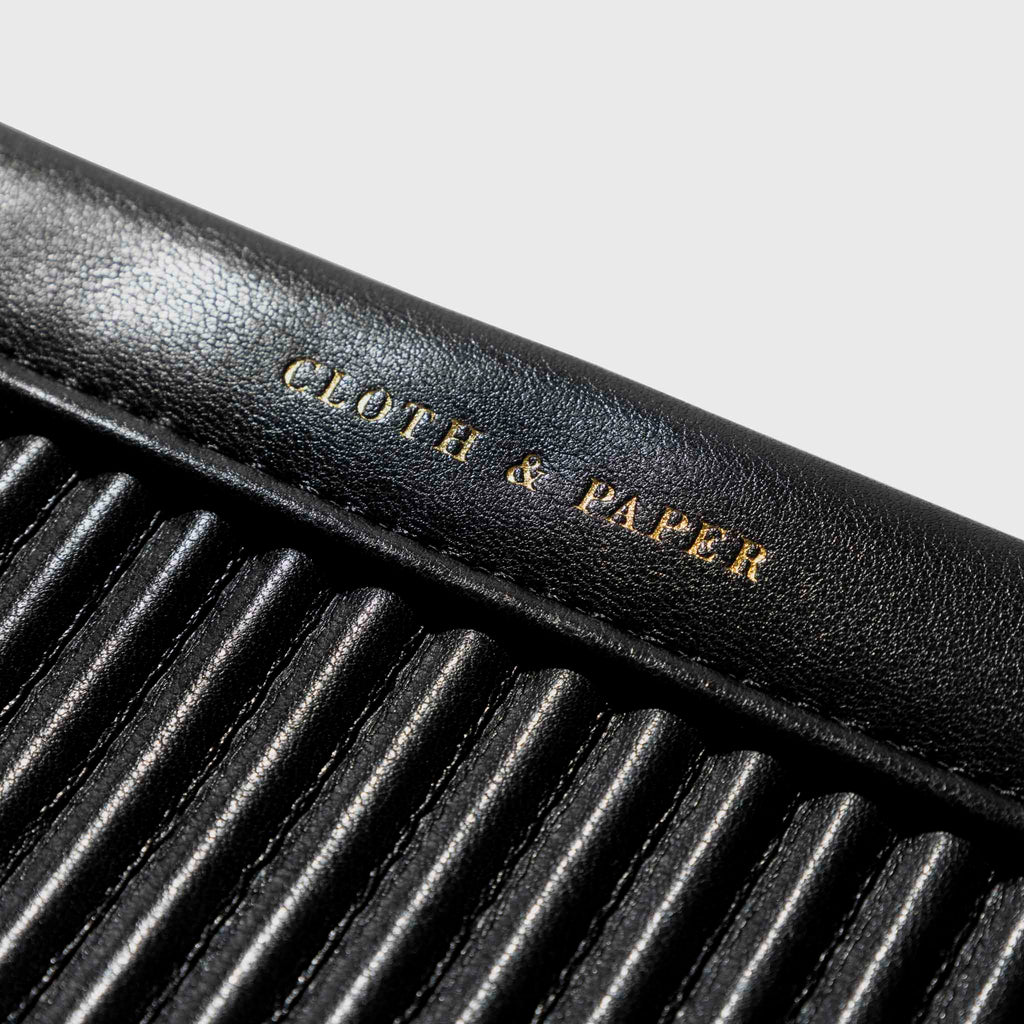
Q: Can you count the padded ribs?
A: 12